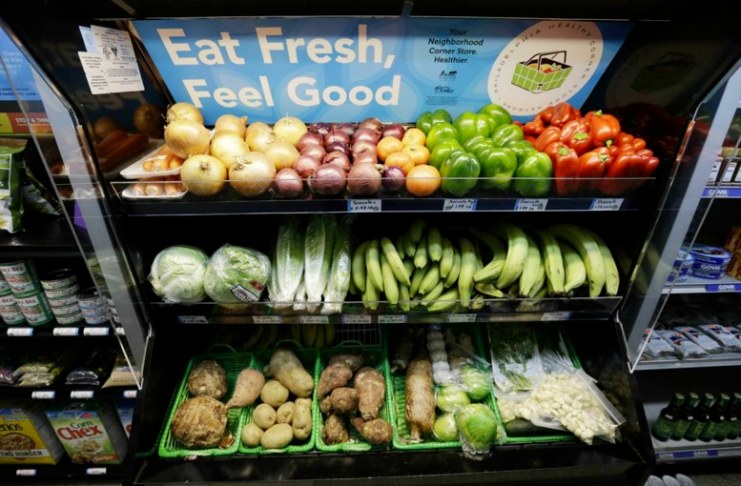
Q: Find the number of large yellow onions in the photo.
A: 9